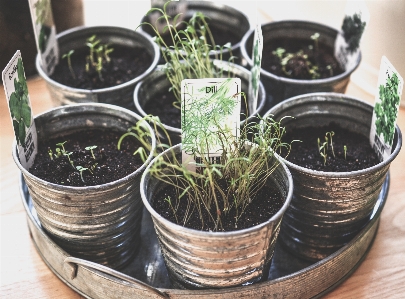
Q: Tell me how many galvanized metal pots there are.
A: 7